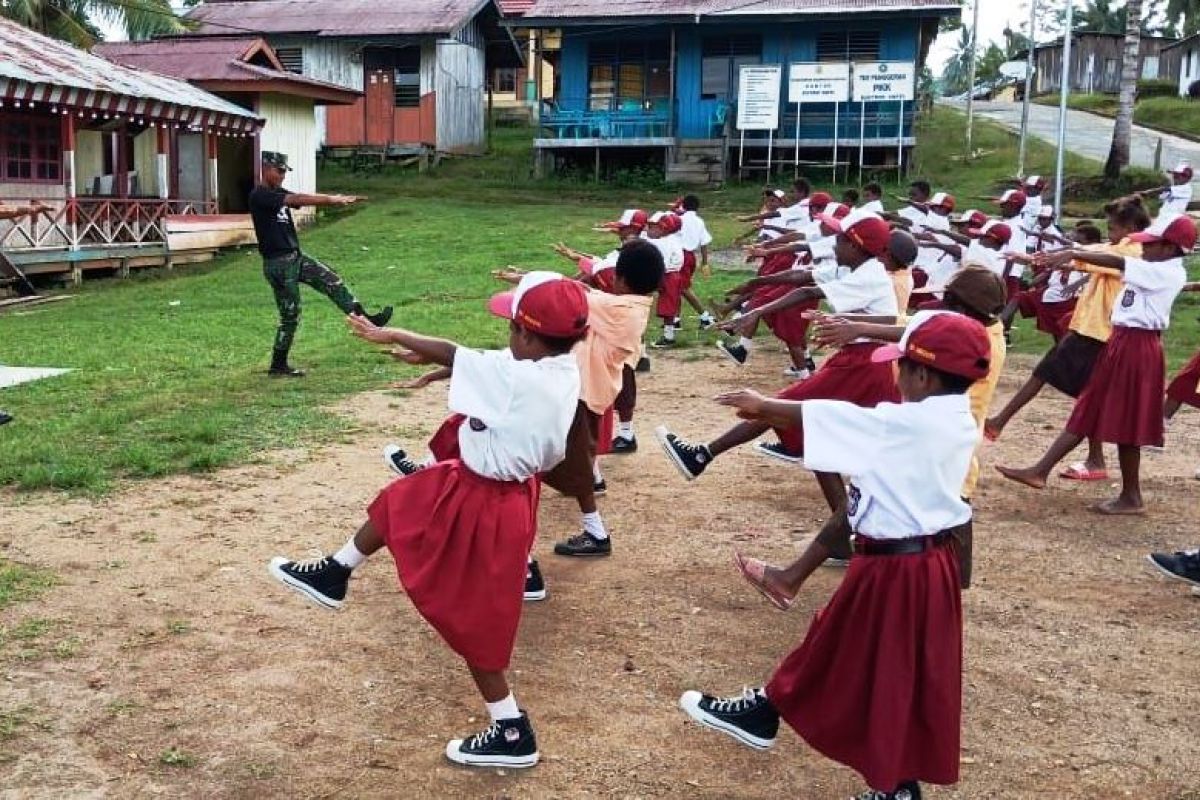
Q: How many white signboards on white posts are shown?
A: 3